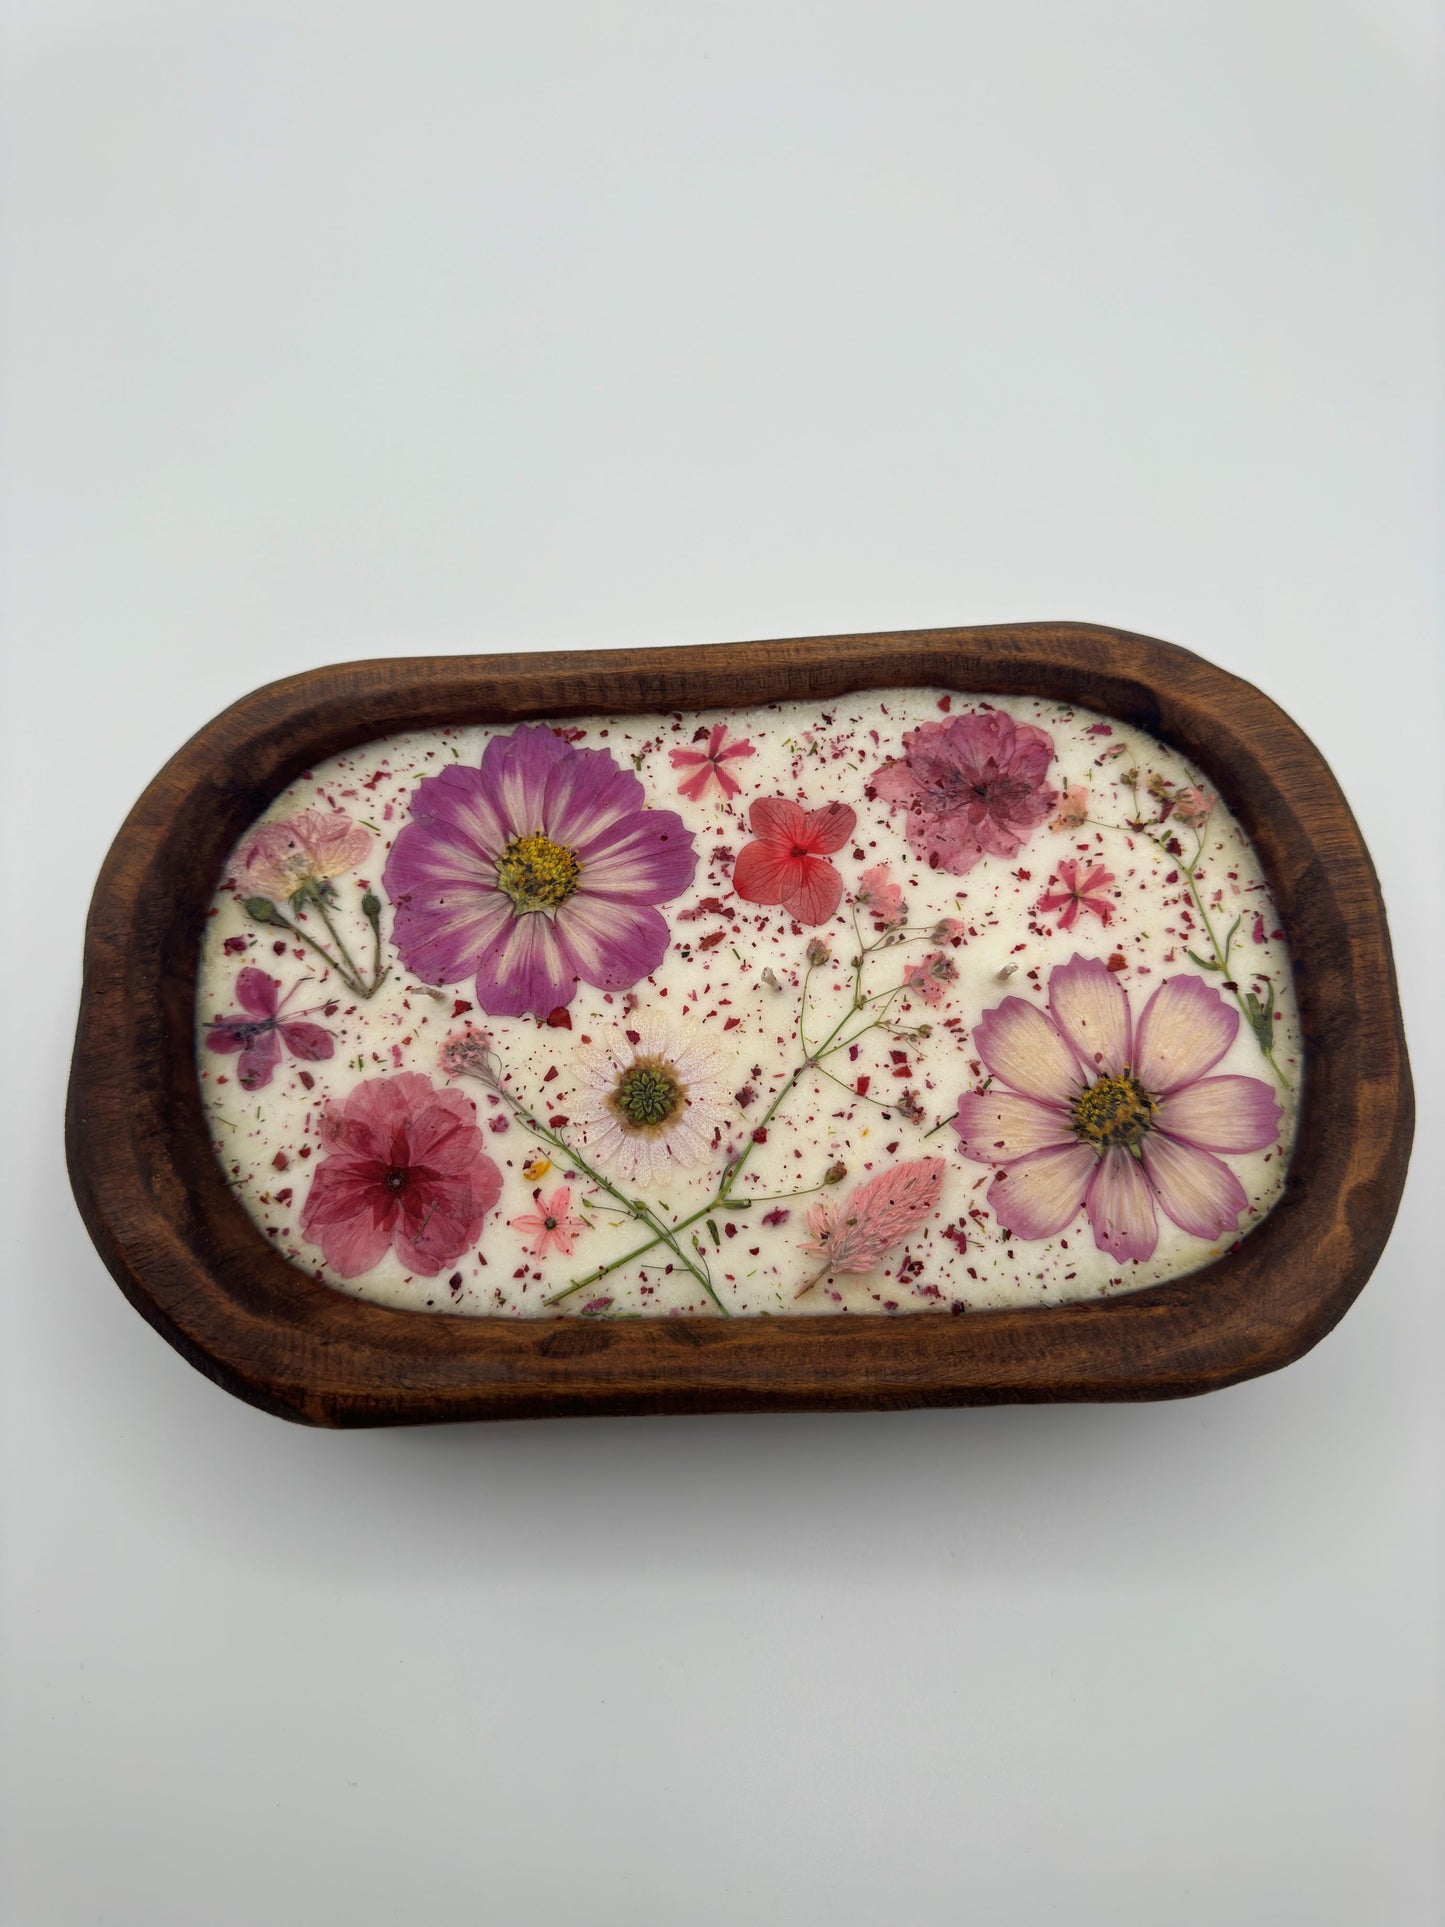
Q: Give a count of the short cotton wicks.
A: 3